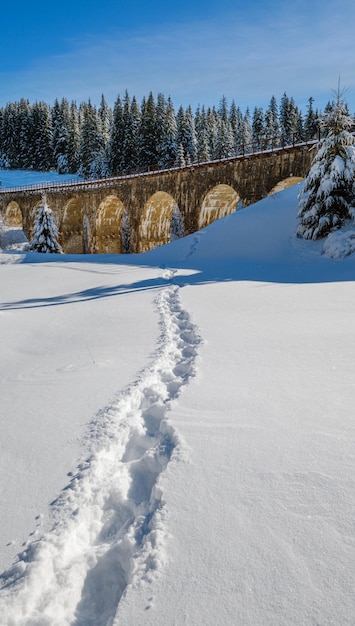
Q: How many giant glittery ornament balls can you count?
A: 0